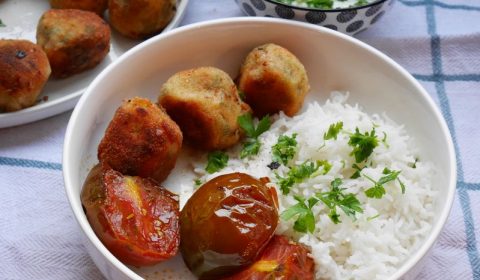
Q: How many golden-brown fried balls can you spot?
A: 7